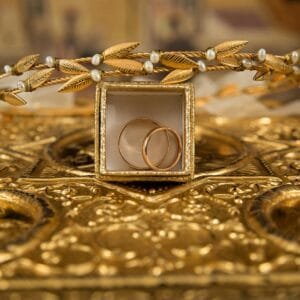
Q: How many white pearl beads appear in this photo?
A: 13